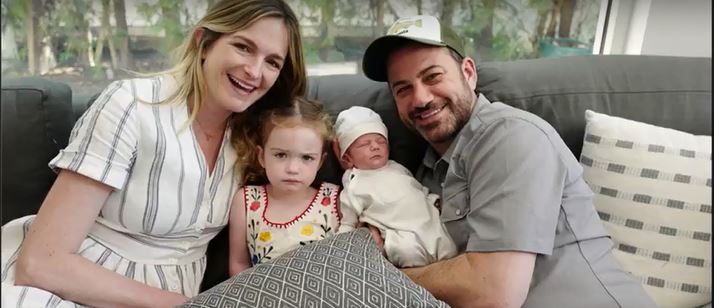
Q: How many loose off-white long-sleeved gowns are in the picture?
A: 1